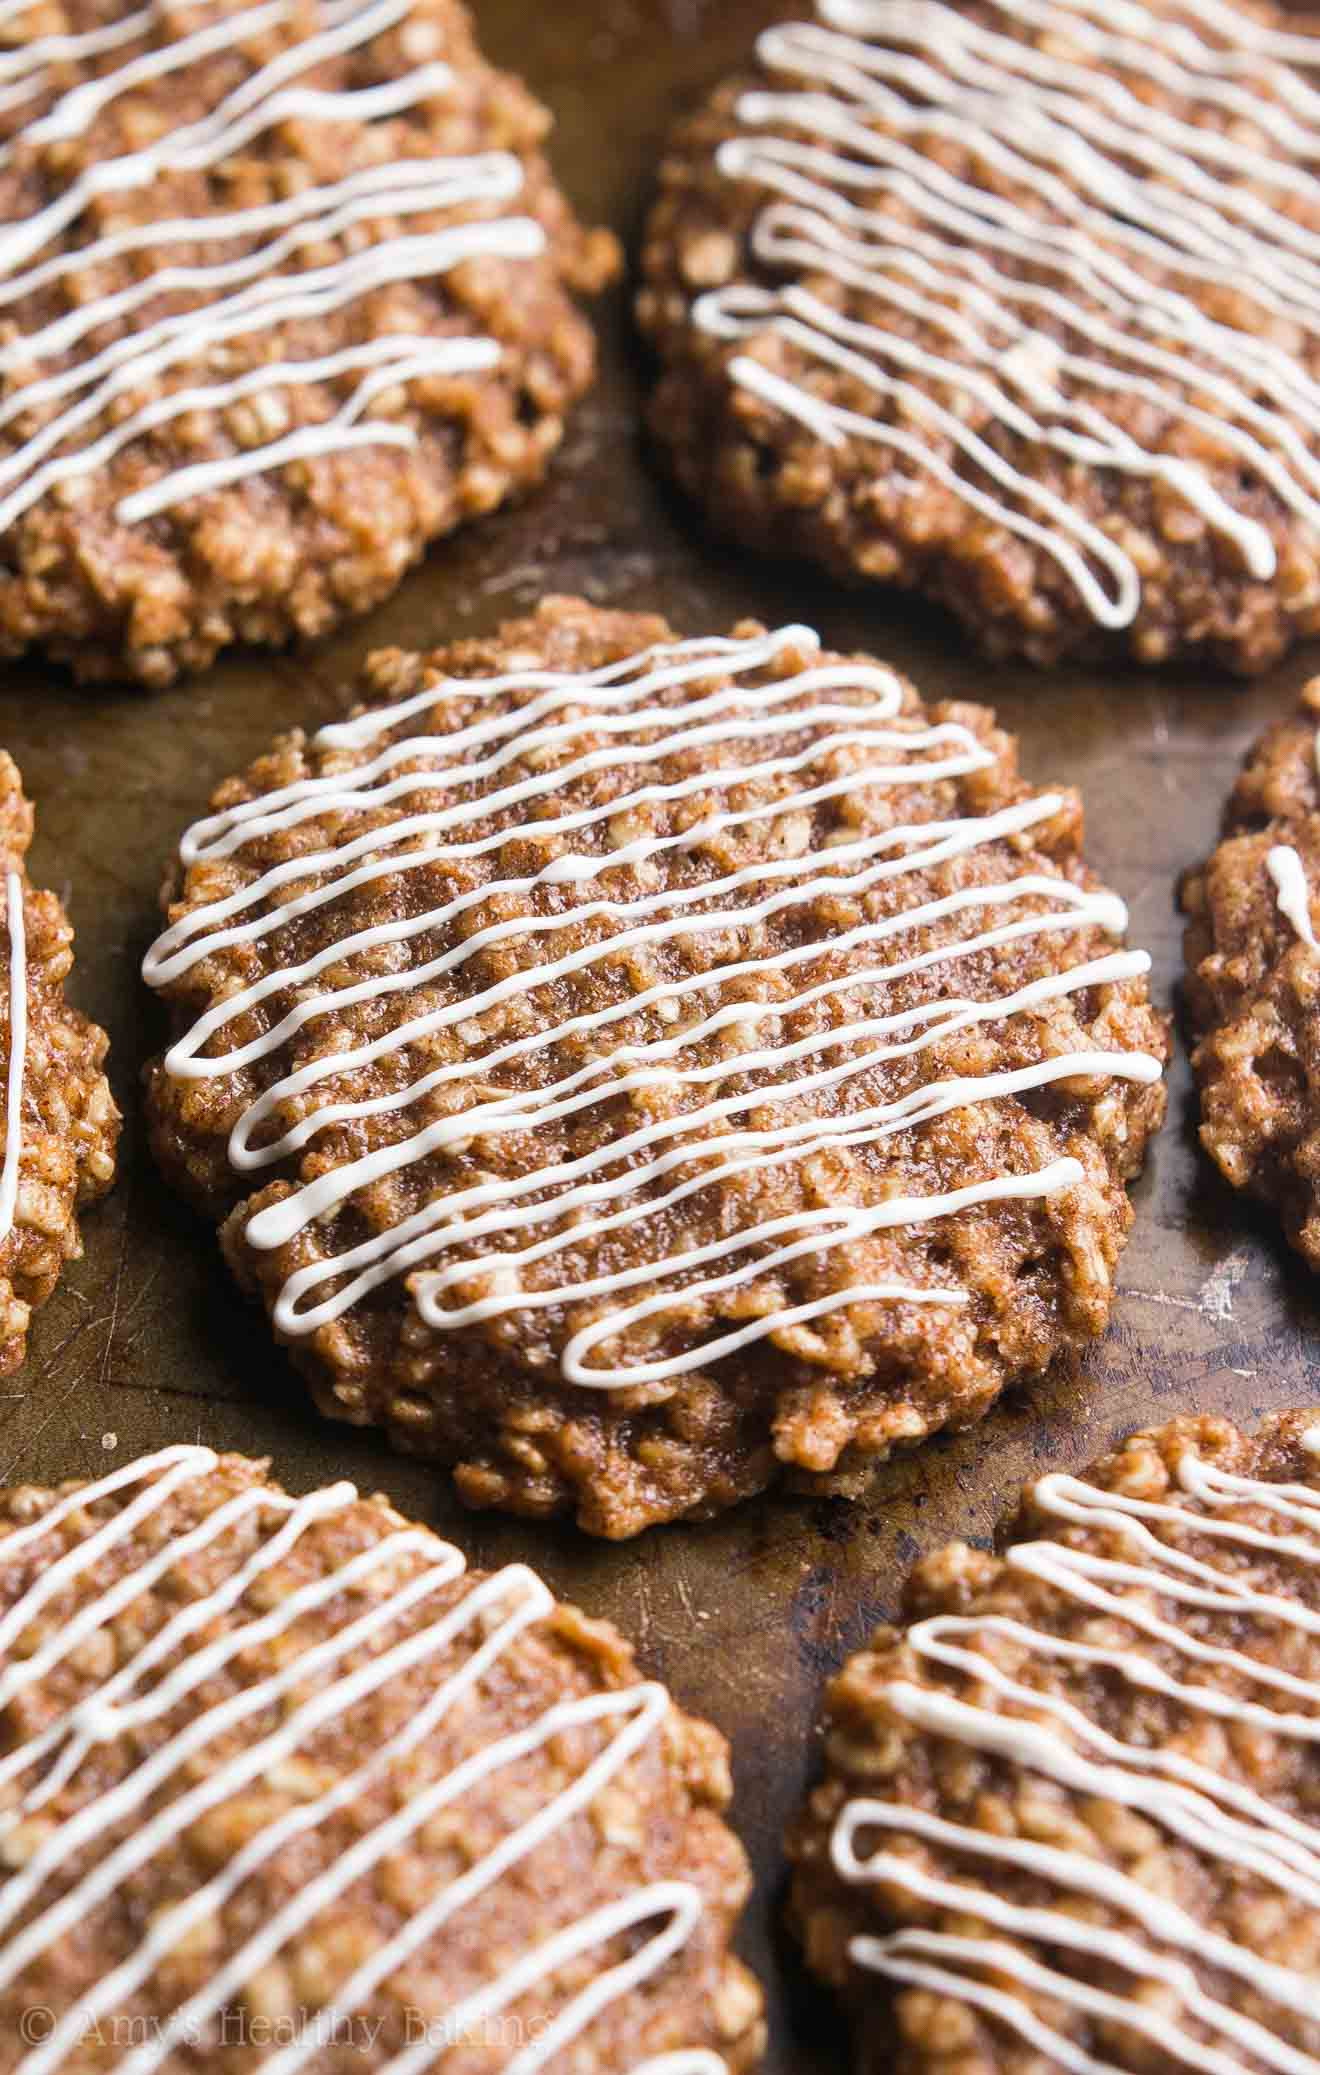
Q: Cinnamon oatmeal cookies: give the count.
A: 7